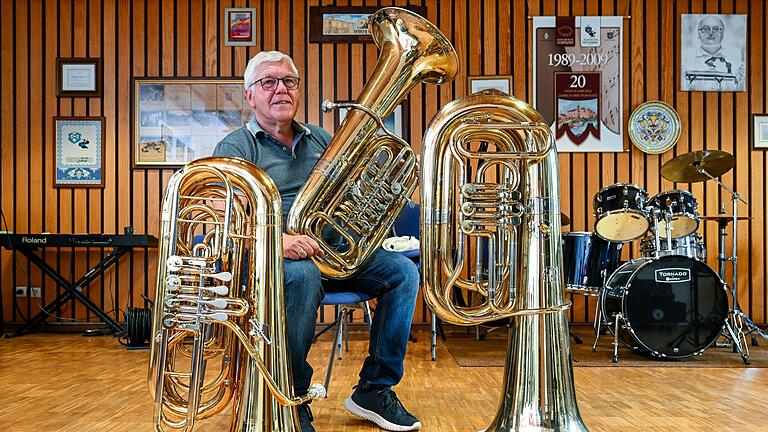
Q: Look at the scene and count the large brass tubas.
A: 3